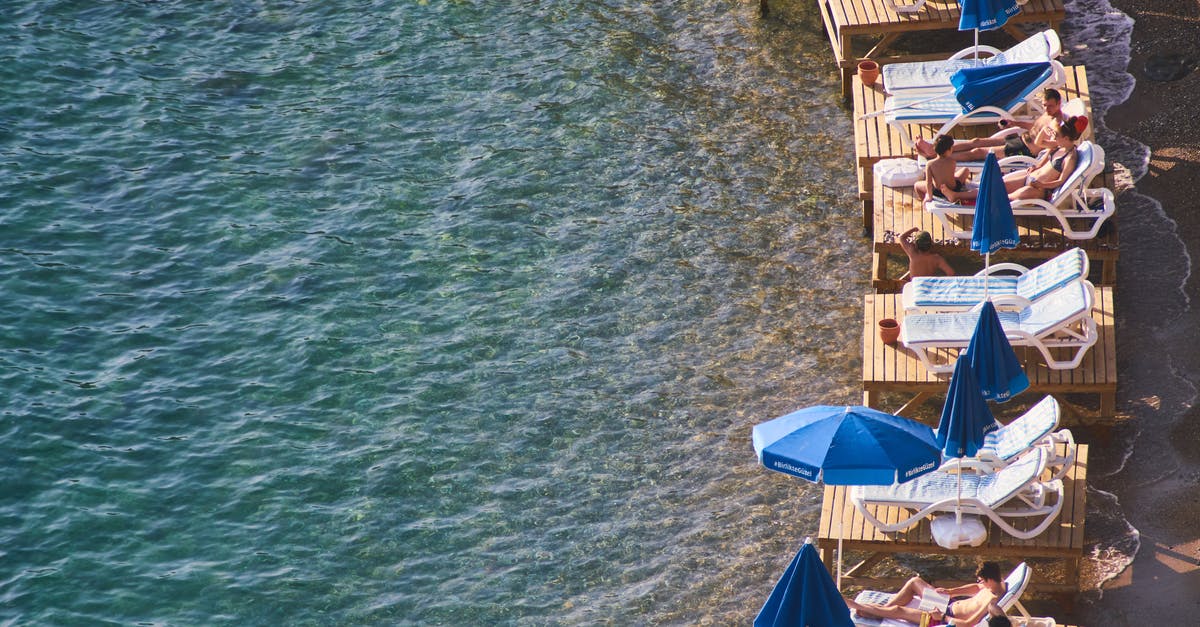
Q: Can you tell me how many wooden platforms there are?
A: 6